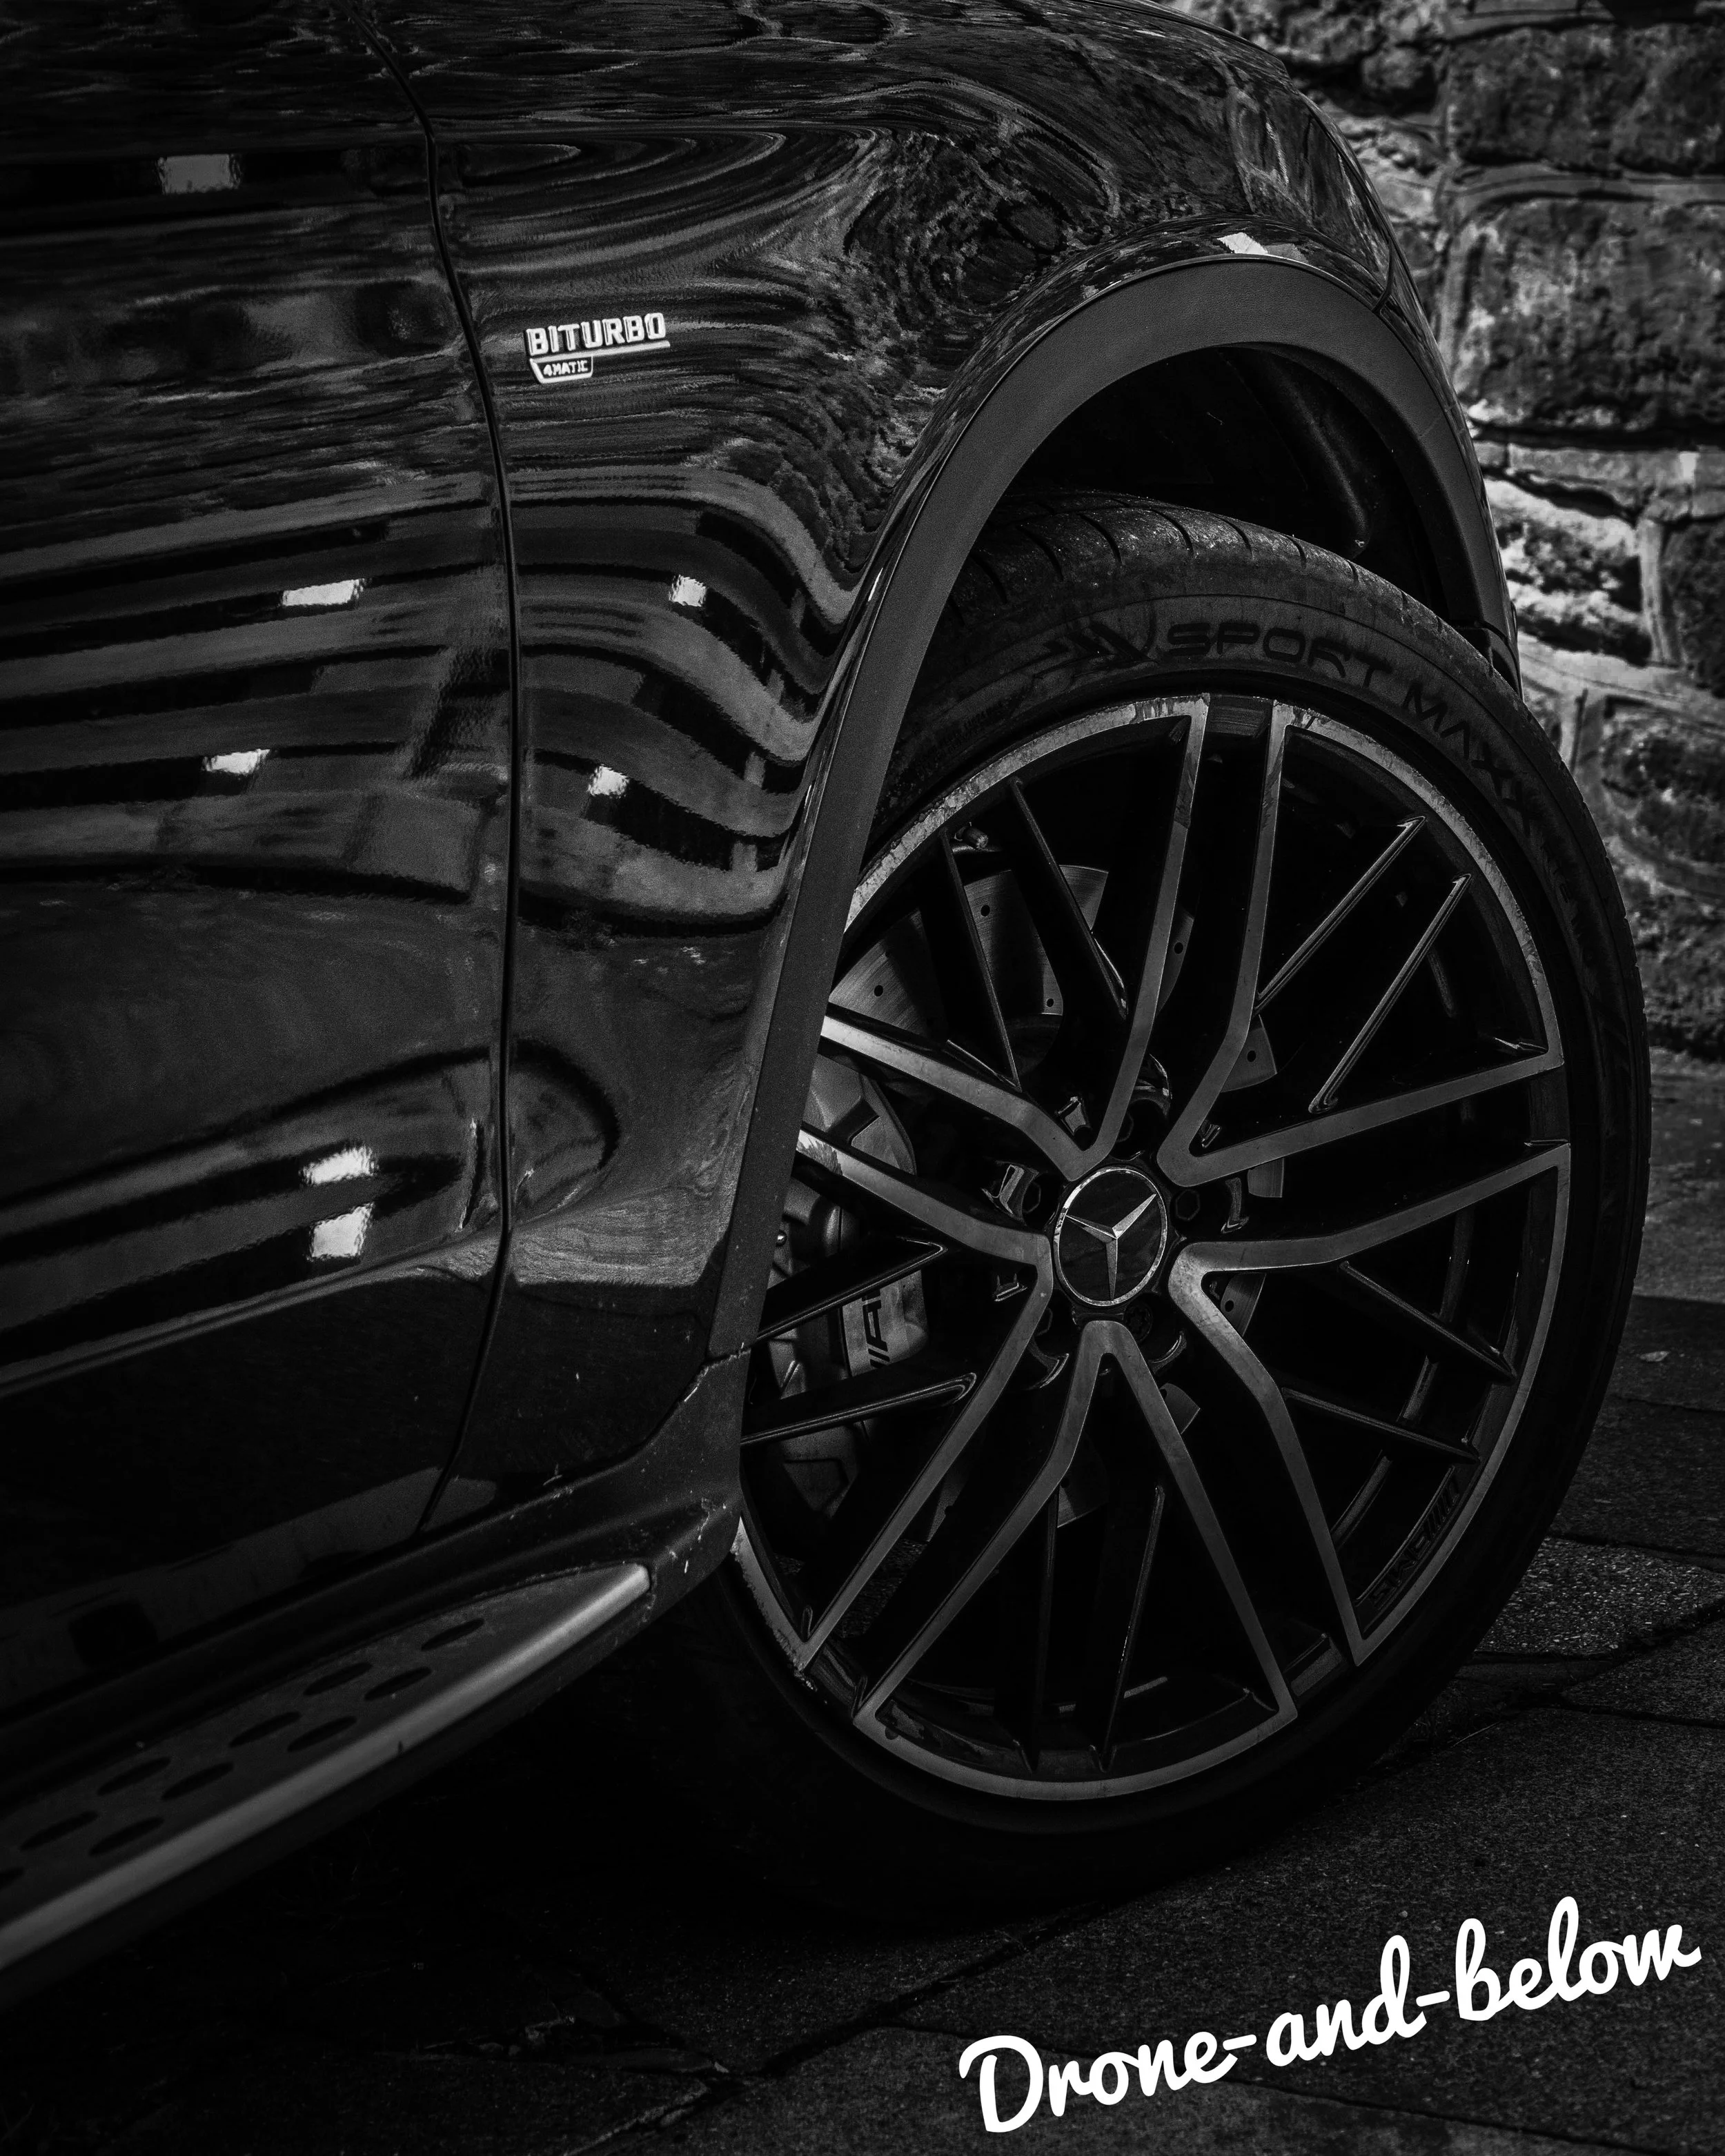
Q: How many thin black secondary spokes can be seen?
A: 10